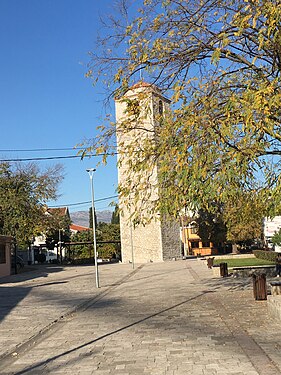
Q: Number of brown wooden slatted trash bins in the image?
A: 3